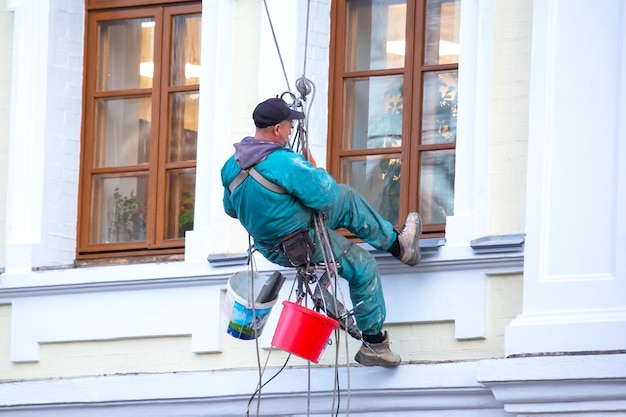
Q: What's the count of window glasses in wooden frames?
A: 12